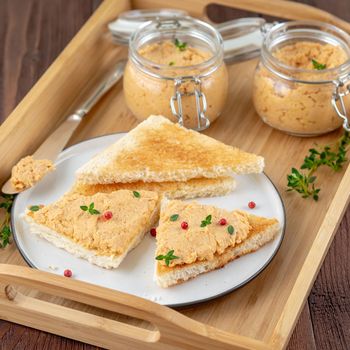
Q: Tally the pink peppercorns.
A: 6